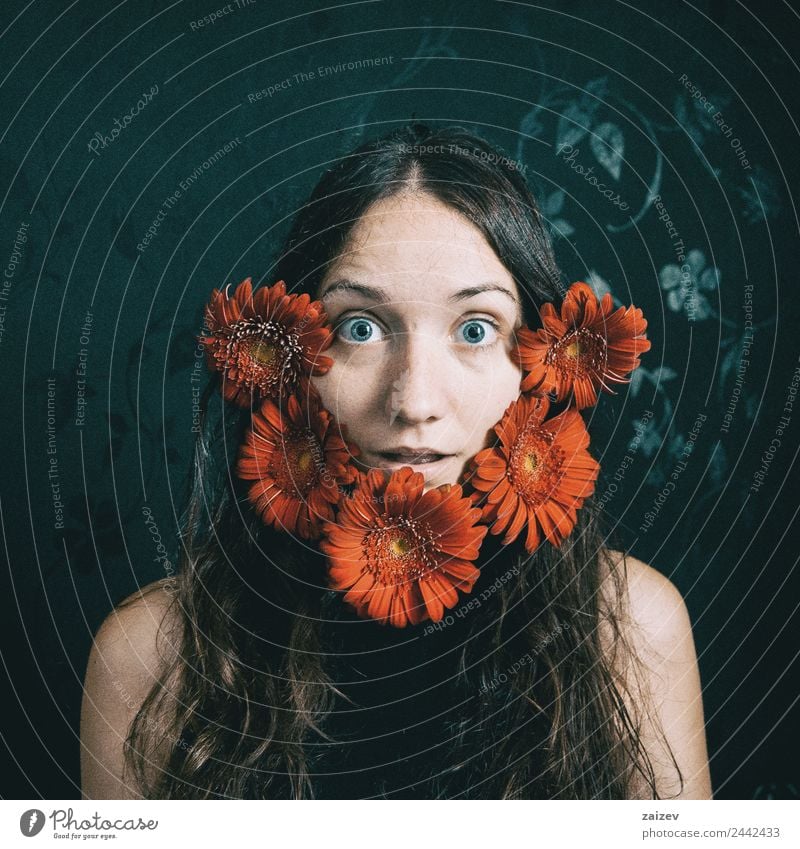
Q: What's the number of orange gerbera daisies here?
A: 5